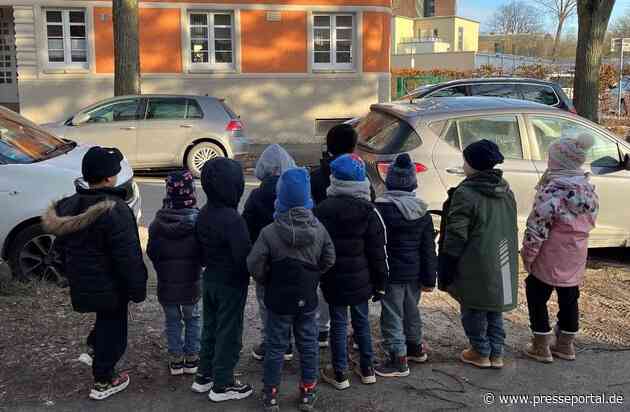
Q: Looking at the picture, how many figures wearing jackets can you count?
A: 10